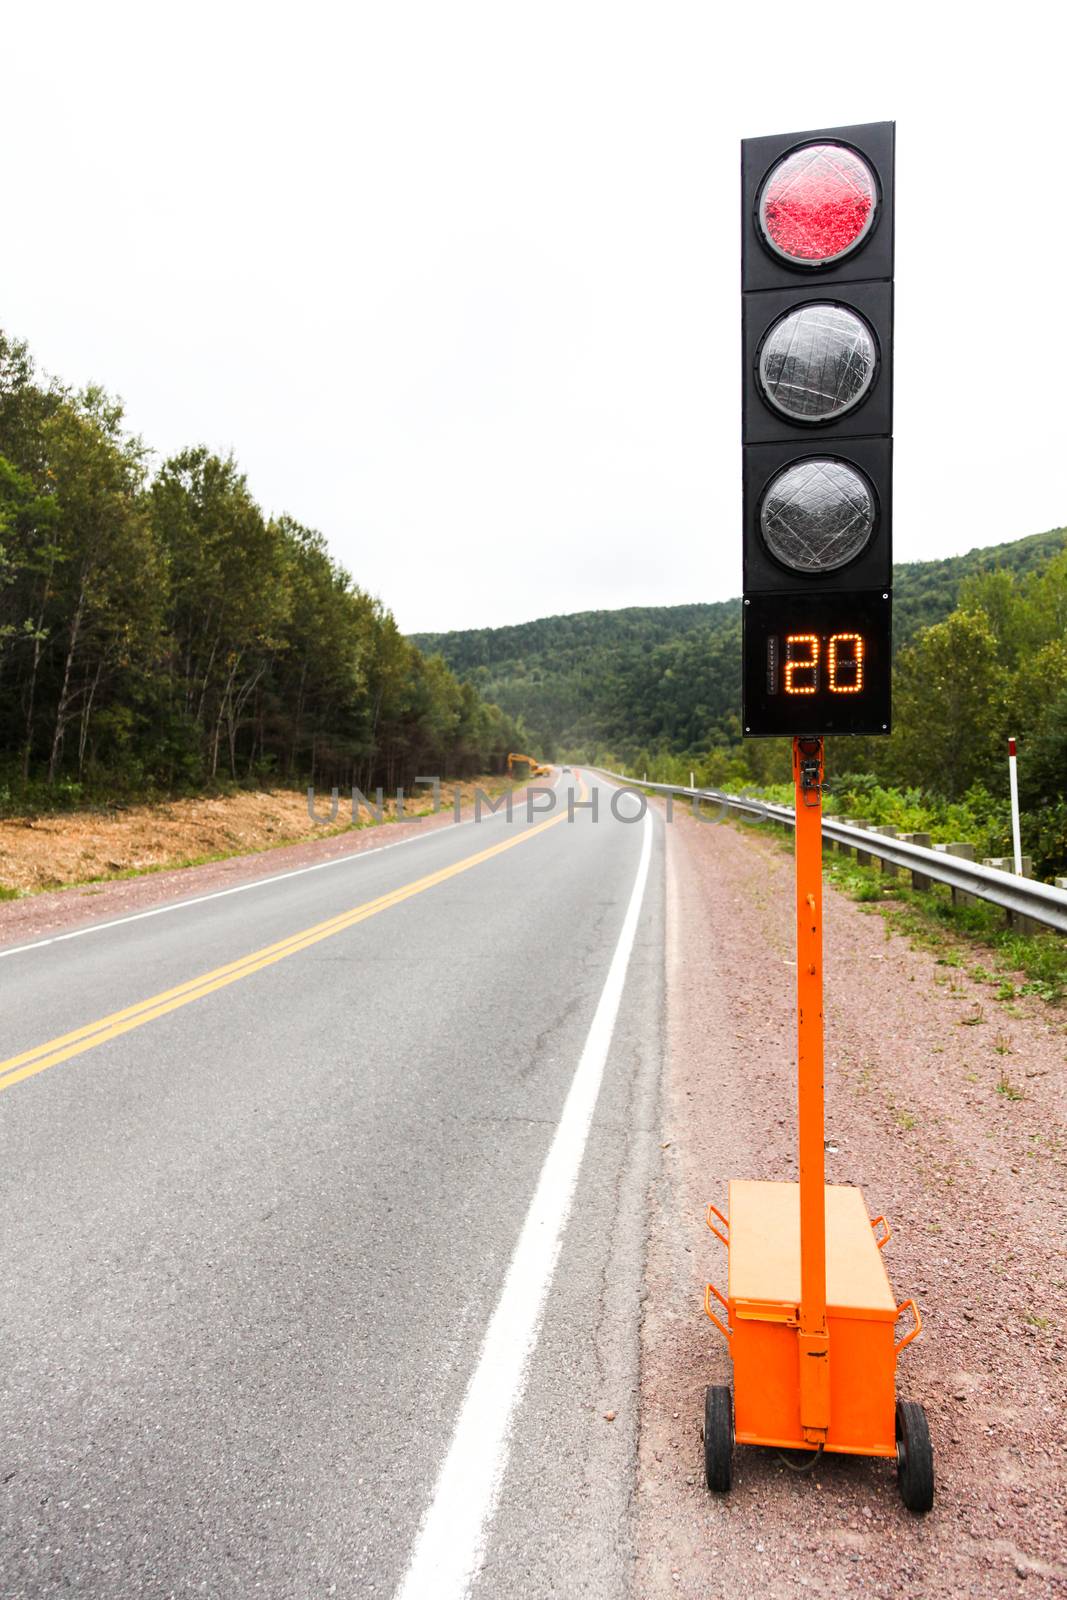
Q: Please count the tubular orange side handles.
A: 4